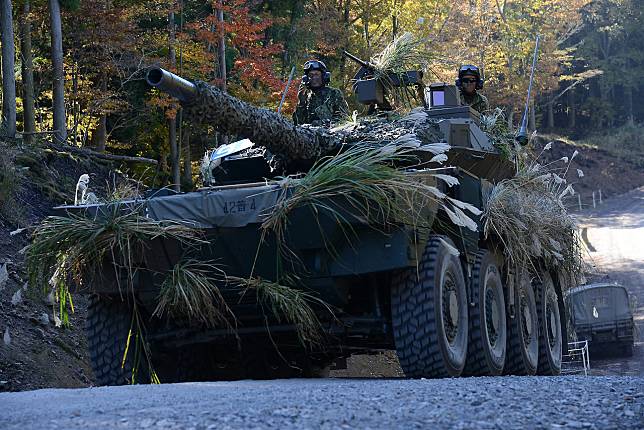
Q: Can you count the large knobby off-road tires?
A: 5